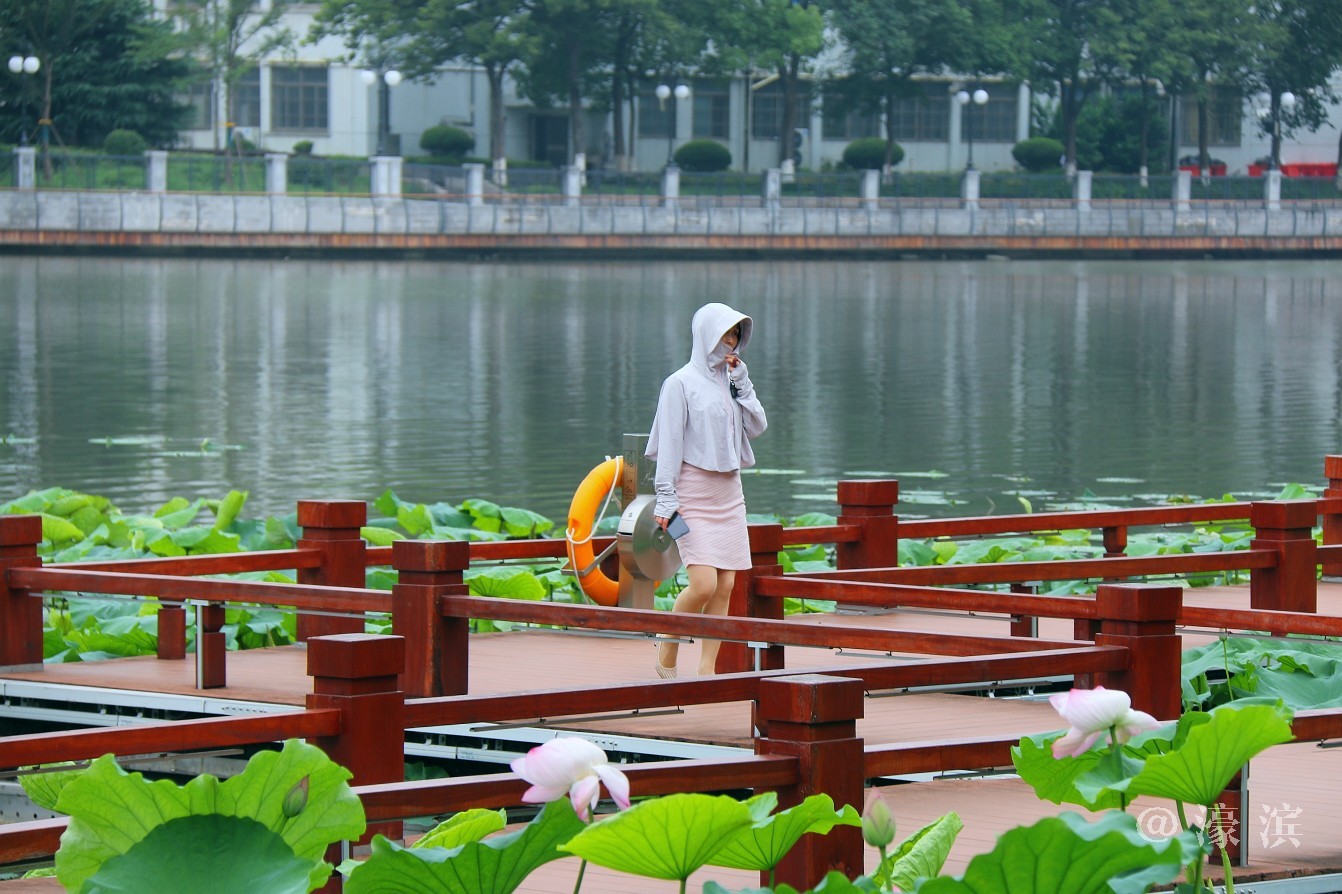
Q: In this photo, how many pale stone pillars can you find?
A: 13